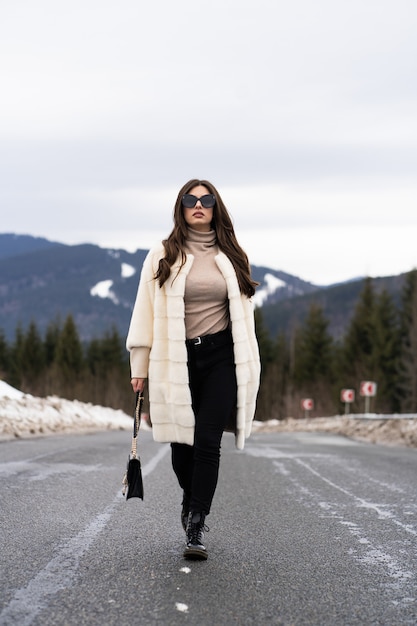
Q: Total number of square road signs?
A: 3